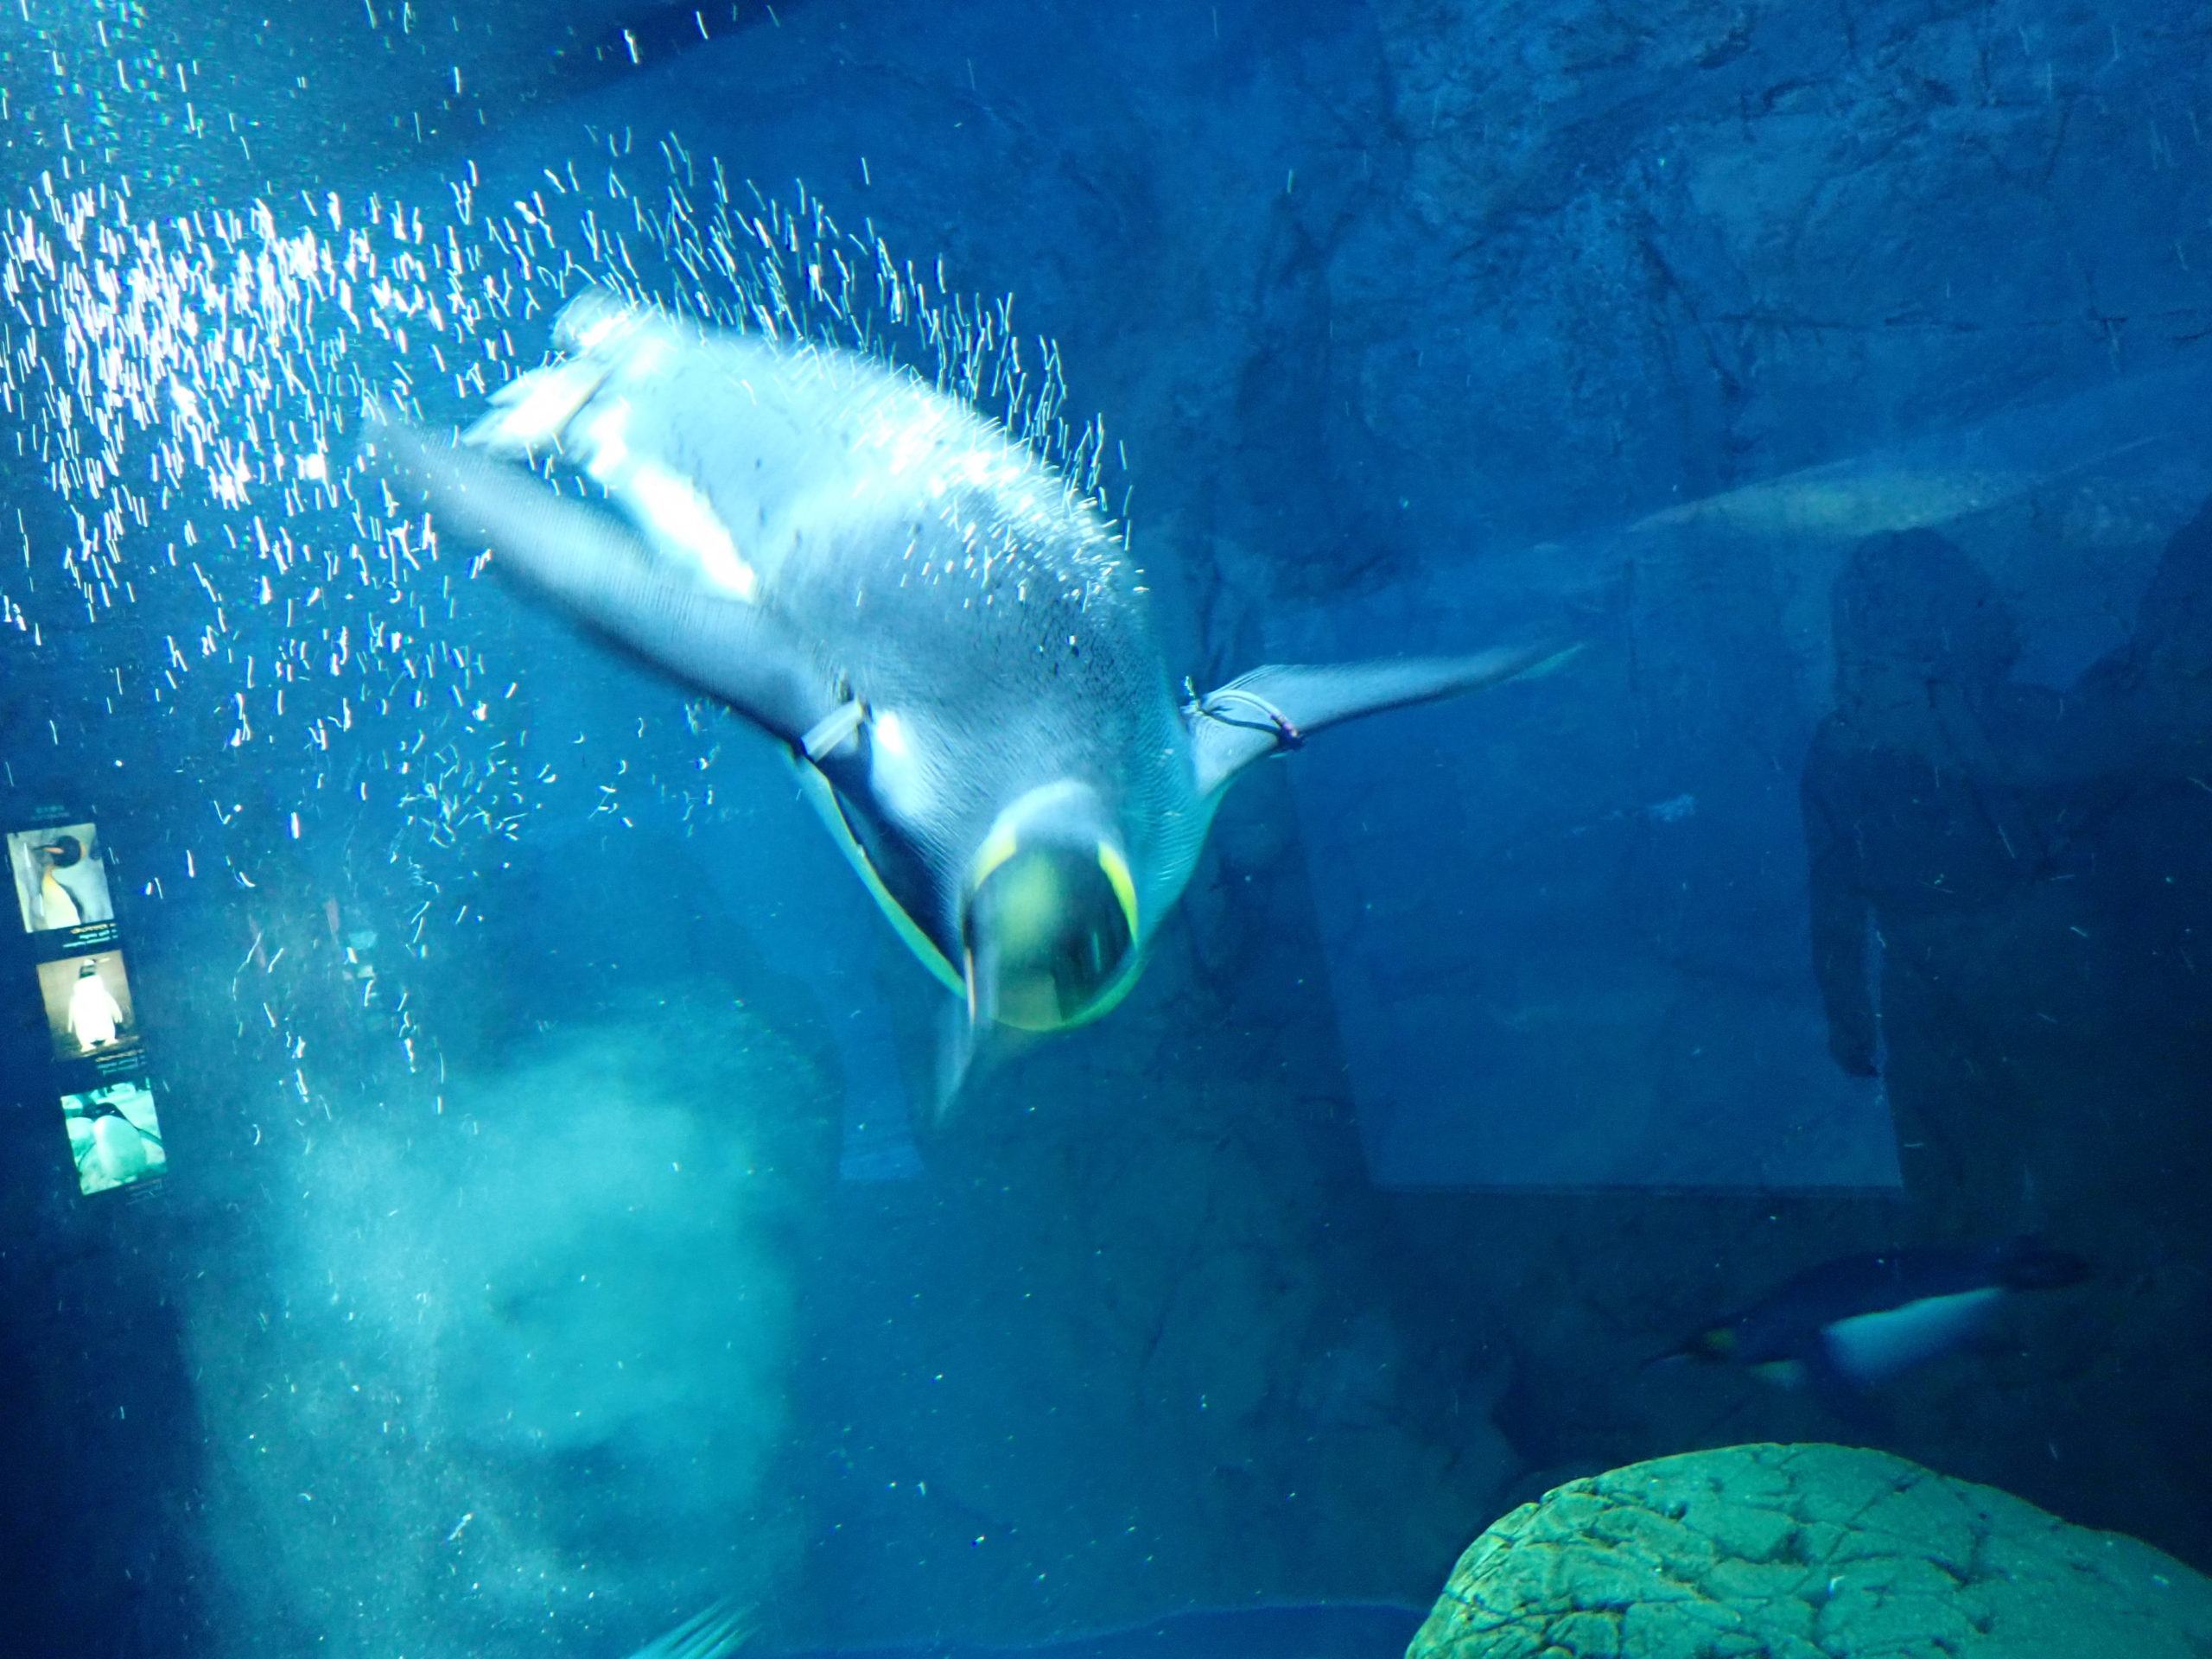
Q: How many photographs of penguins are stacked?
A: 3